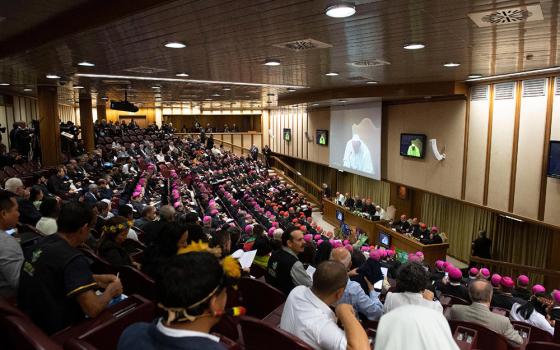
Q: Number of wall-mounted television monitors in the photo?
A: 4